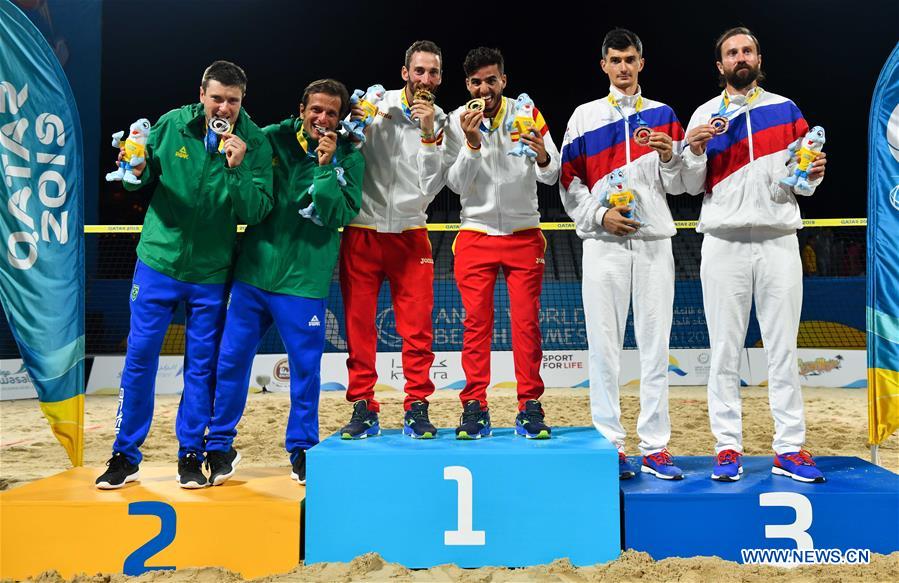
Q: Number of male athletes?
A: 6